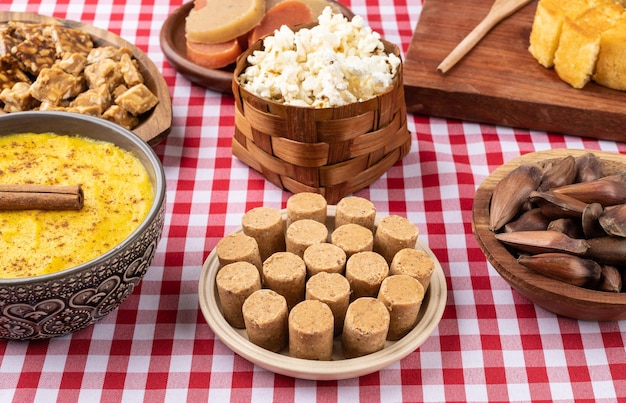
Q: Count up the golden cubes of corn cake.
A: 3